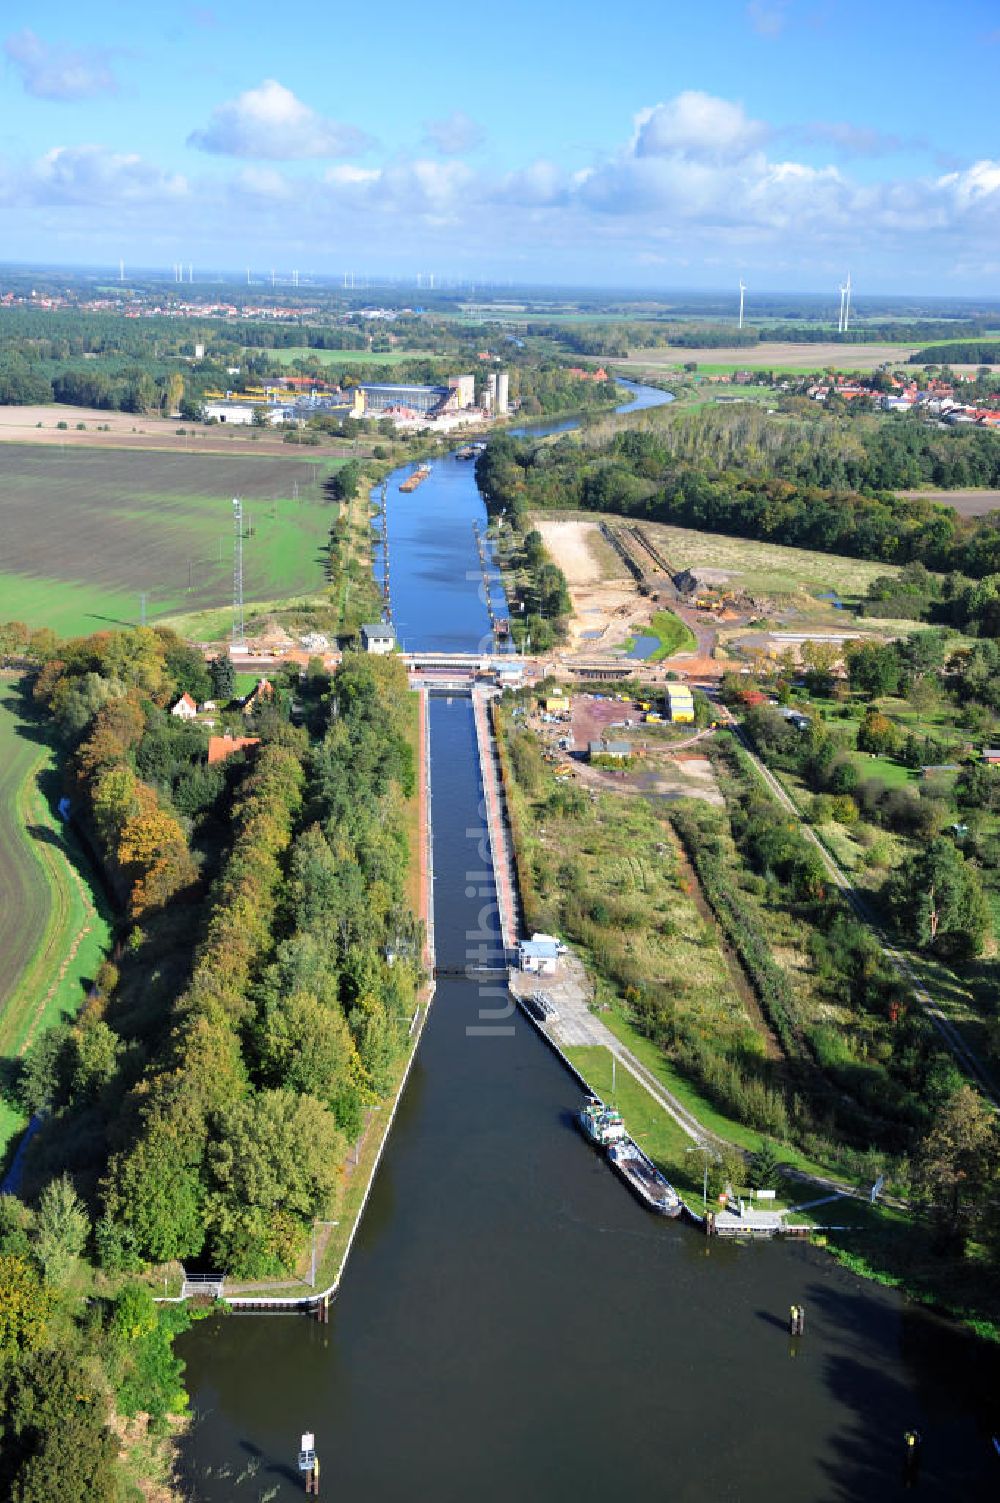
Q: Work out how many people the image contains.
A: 0